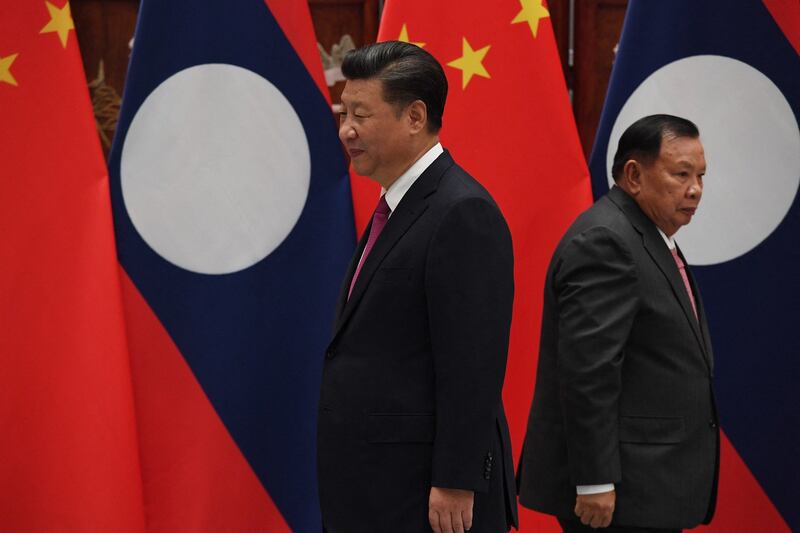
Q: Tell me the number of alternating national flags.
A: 4